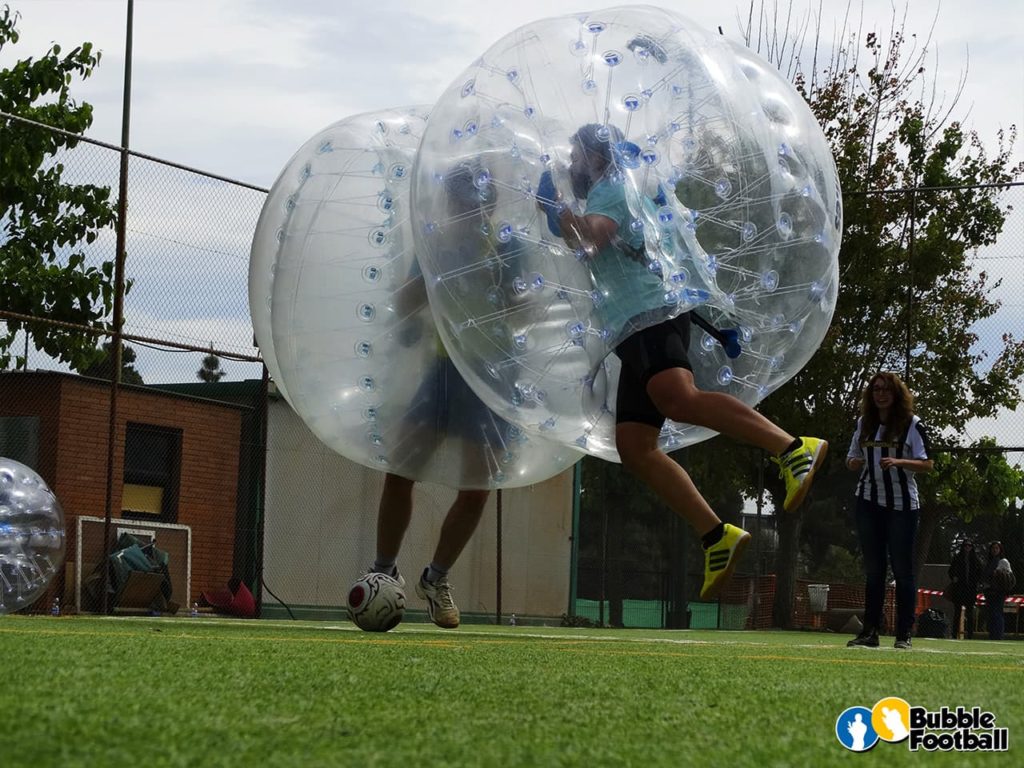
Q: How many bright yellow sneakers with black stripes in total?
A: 2